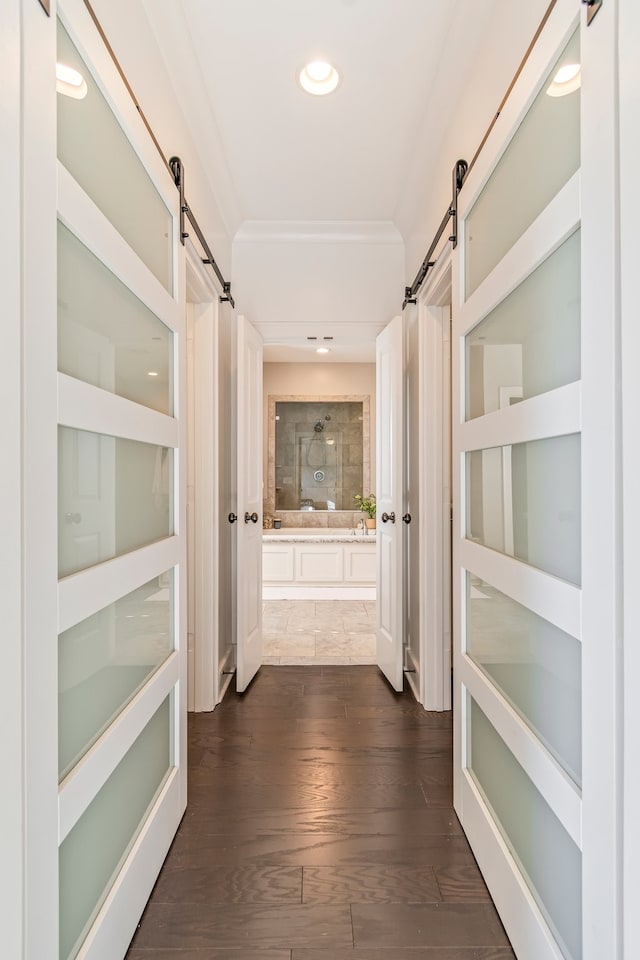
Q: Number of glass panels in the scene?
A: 10